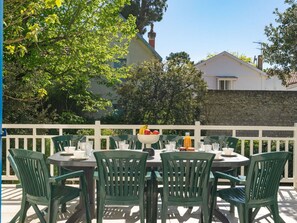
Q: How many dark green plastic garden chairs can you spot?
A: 8